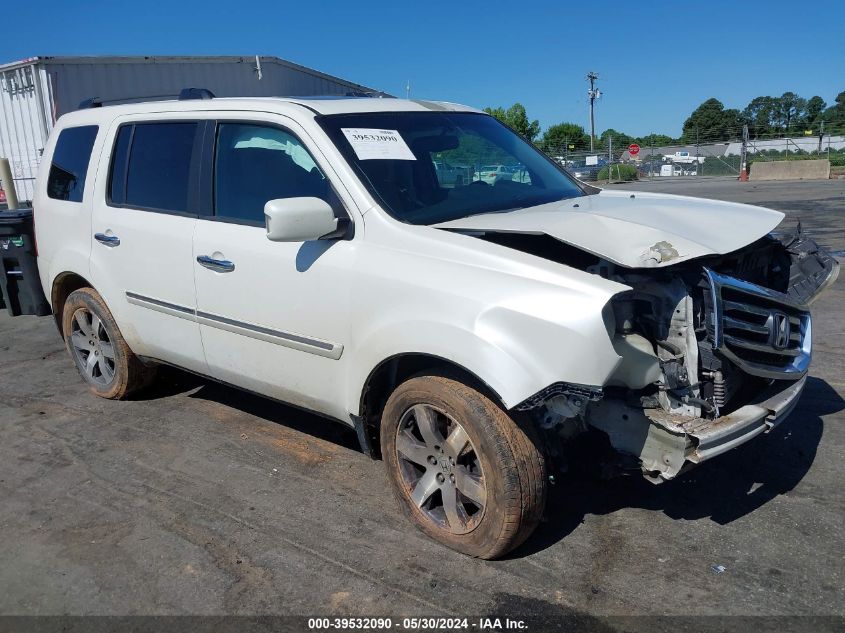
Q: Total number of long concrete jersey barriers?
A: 1